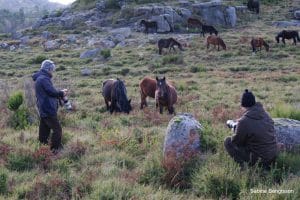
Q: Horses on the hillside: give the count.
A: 11